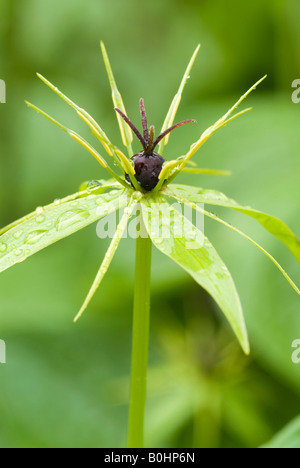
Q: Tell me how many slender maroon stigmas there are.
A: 4